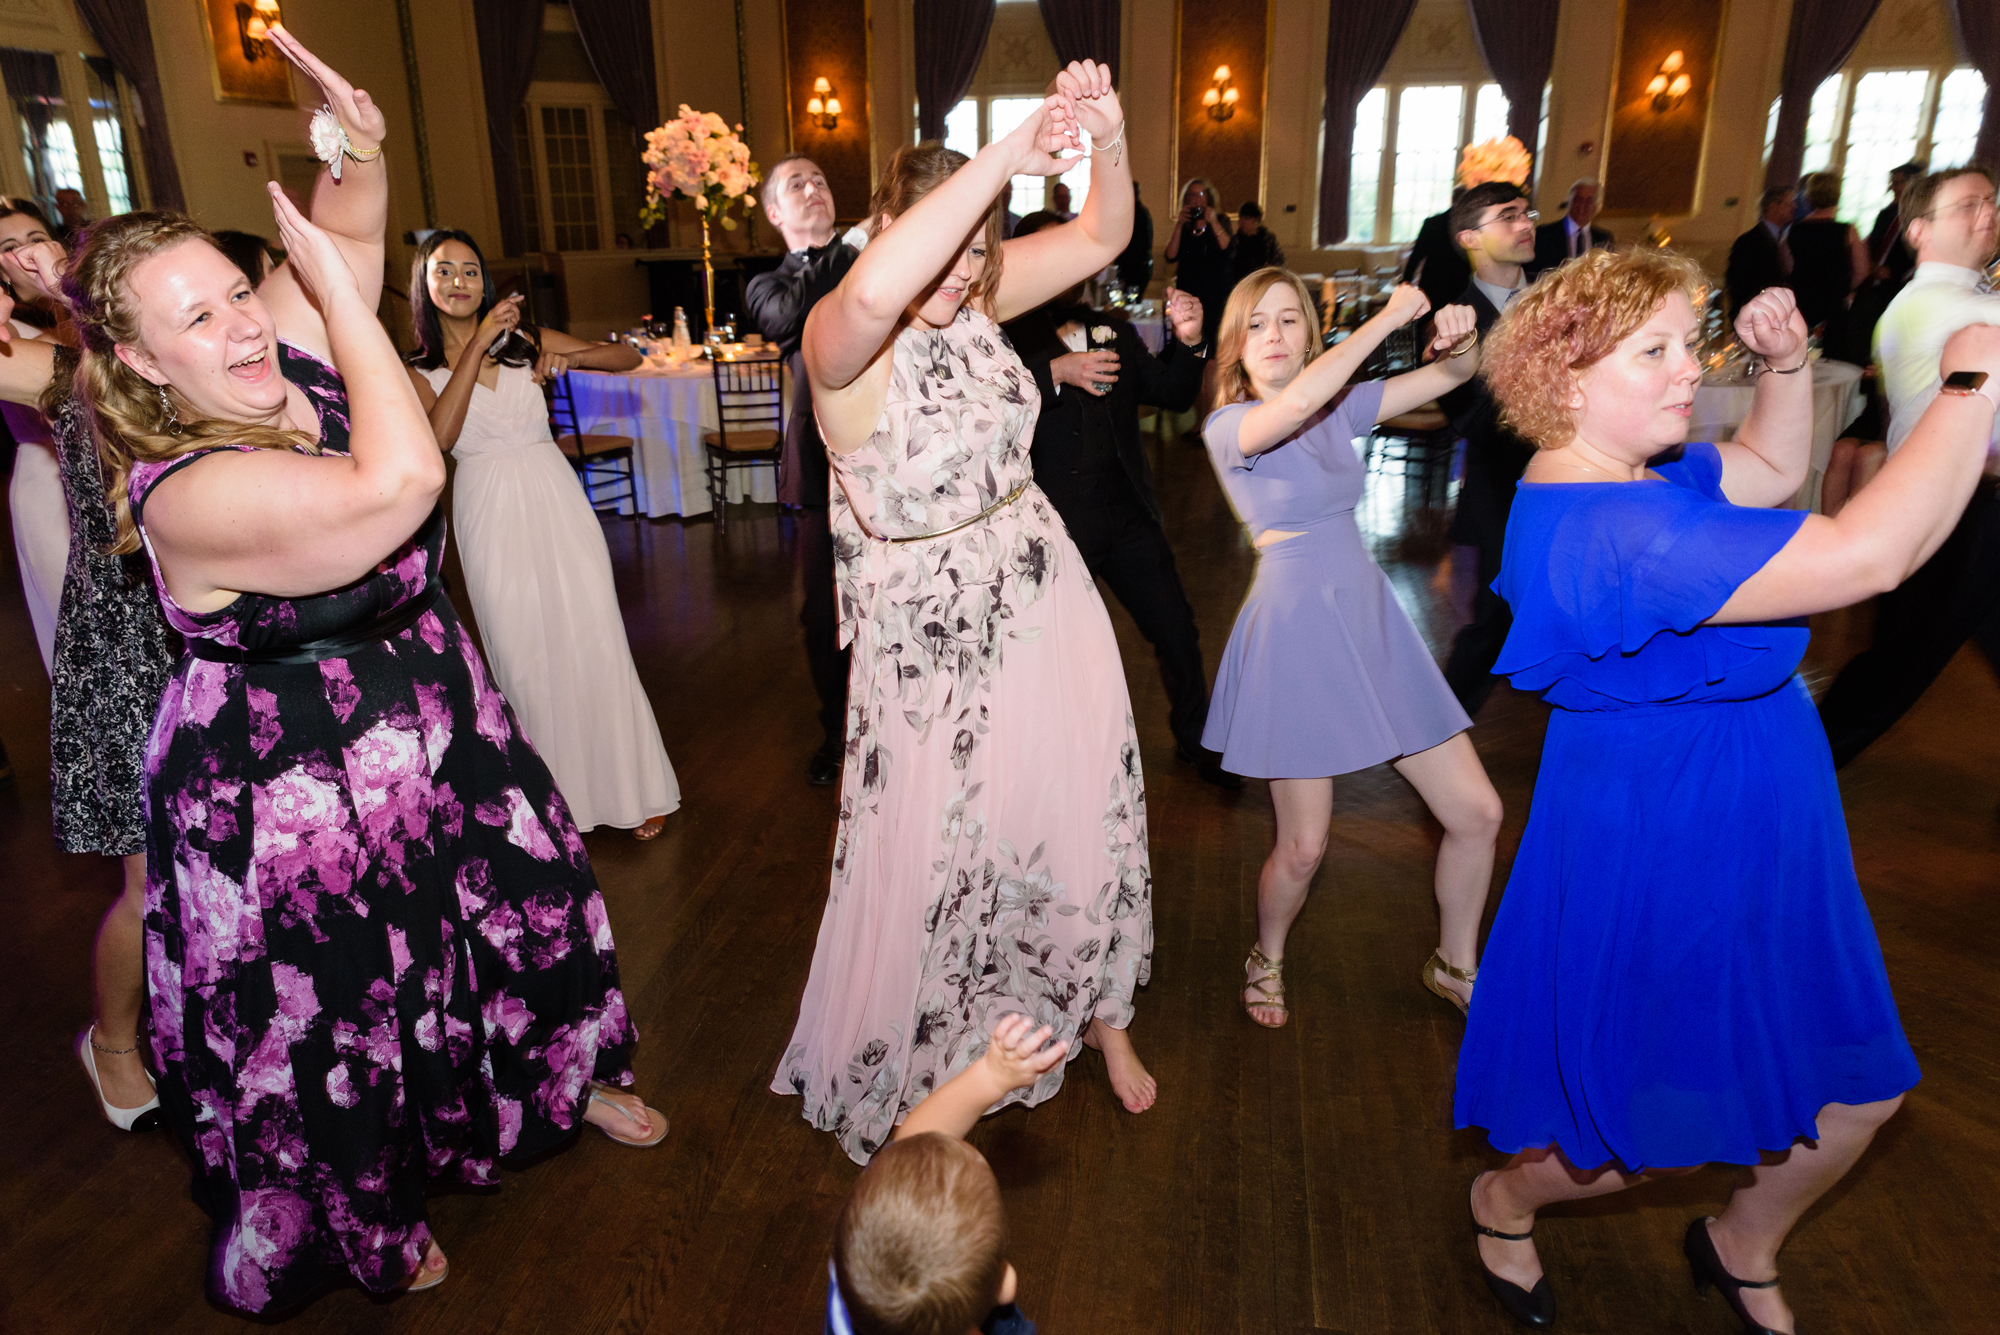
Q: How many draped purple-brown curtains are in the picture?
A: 9